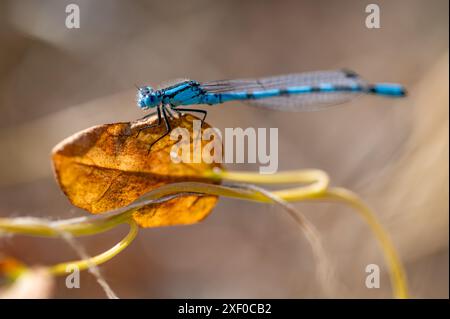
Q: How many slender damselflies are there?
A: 1